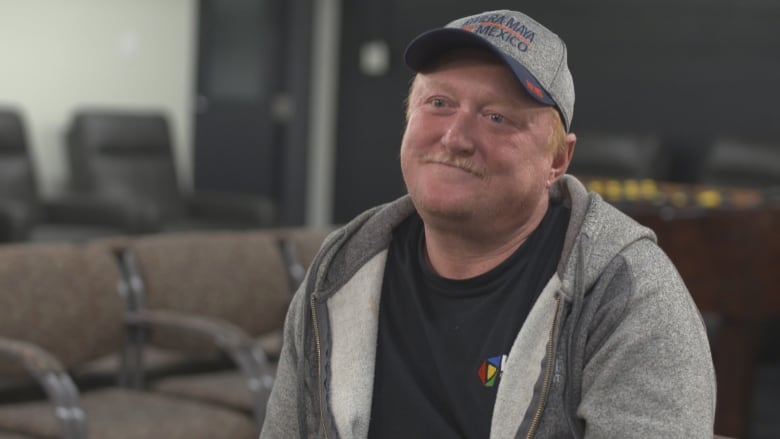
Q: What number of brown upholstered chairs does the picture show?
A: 3